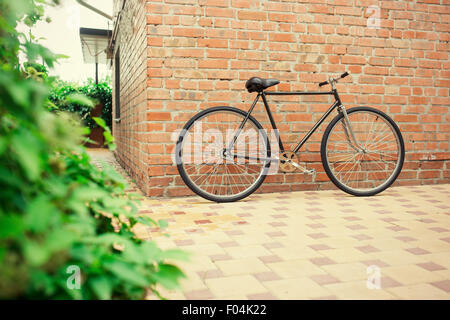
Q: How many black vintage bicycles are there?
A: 1